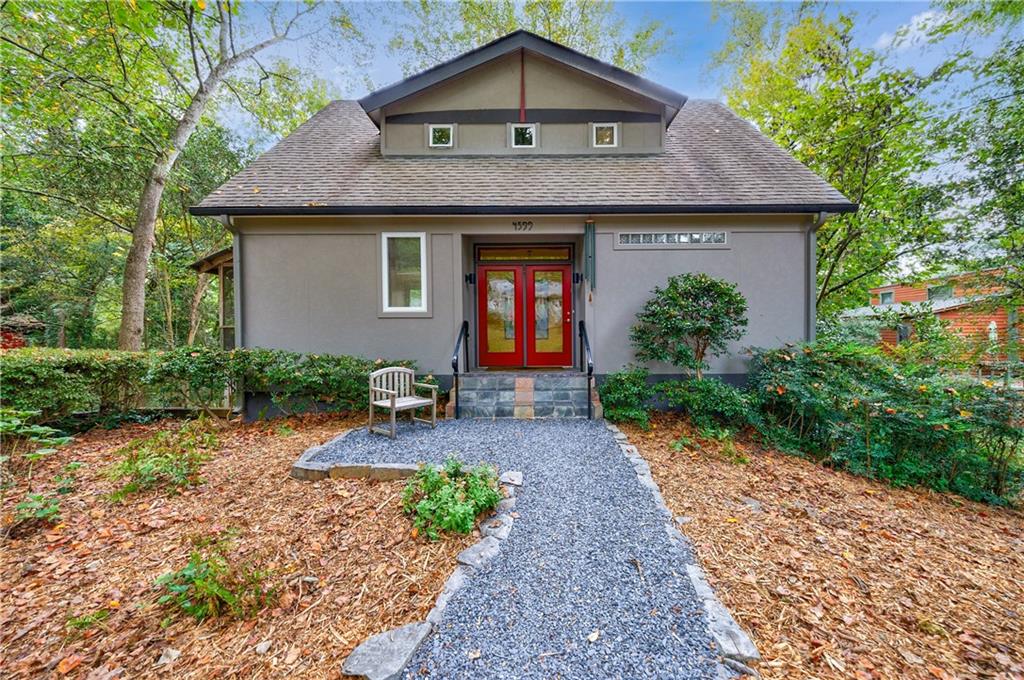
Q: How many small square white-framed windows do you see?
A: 3